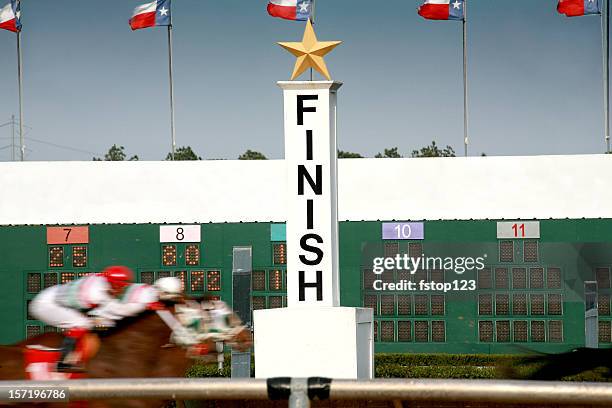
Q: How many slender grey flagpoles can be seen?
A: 5